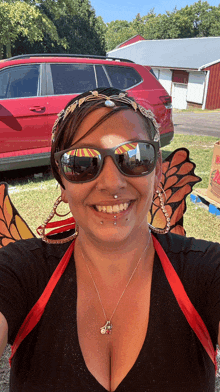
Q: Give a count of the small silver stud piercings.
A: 5